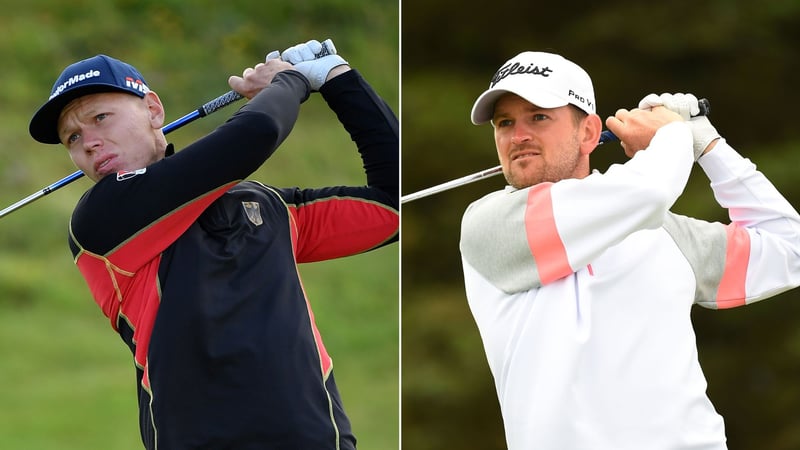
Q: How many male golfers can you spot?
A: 2